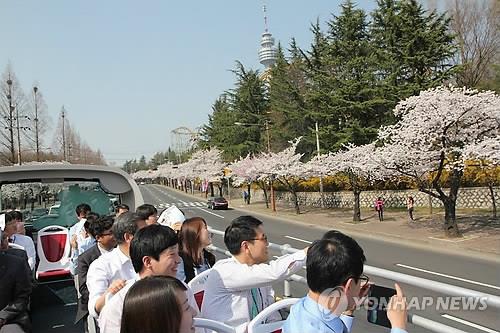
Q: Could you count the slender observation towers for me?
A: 1